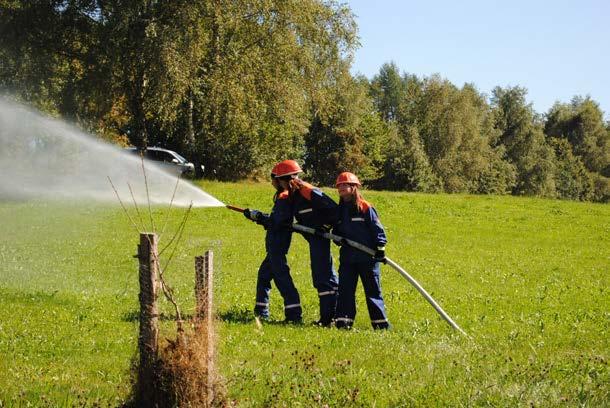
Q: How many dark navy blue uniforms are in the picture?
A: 3